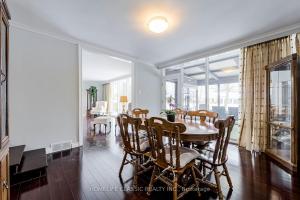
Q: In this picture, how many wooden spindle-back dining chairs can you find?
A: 6